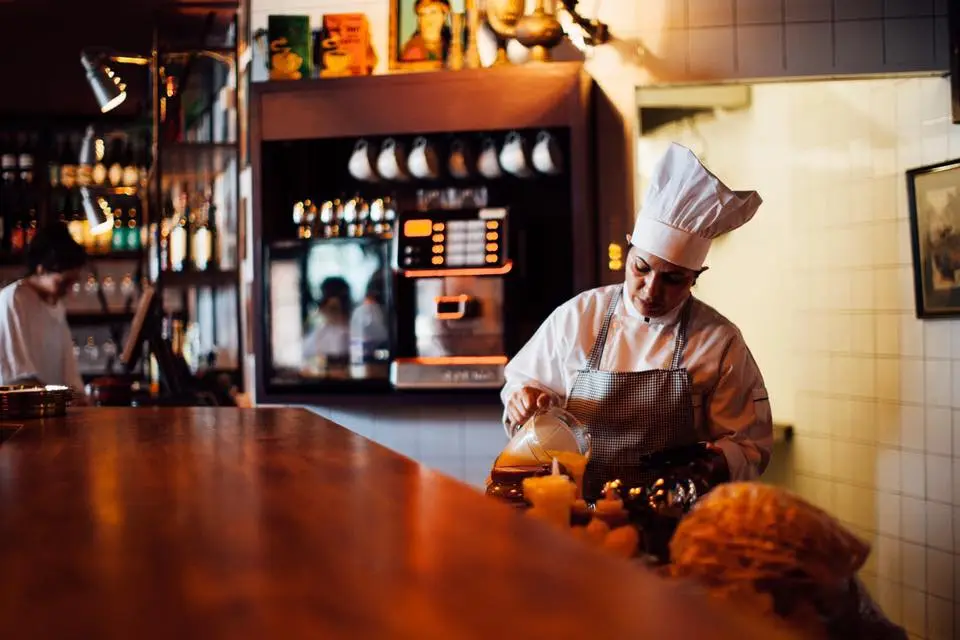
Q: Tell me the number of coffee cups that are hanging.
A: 7